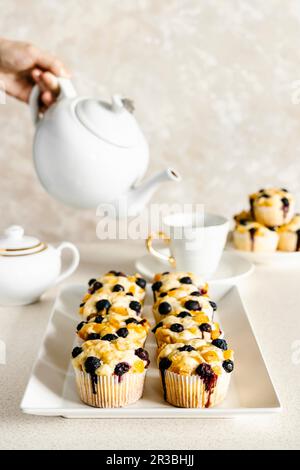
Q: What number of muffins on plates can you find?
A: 11